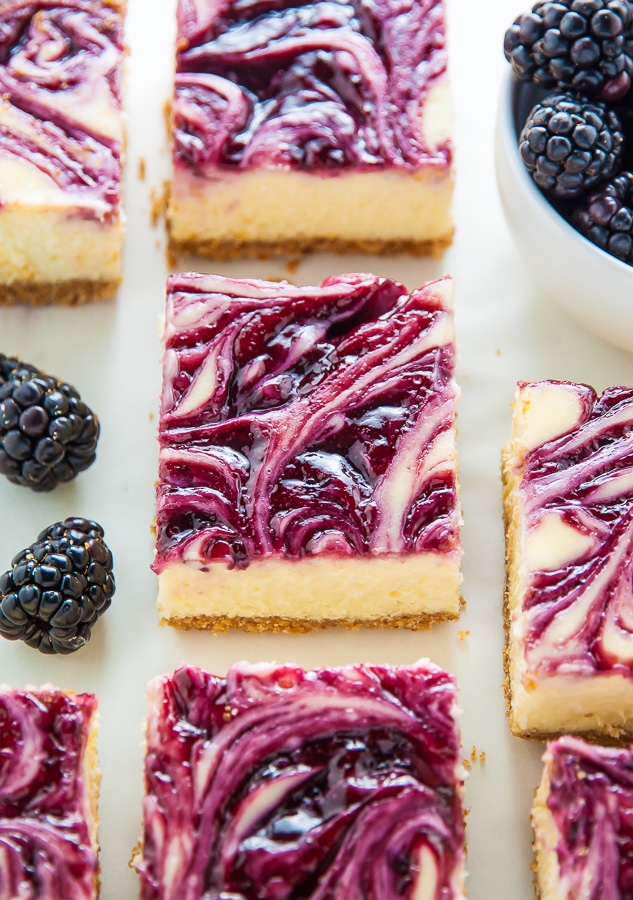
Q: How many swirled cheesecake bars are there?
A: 7